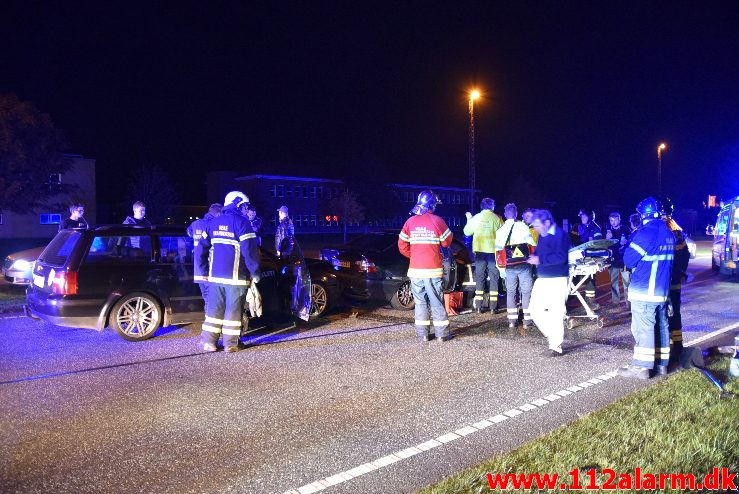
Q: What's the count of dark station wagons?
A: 1